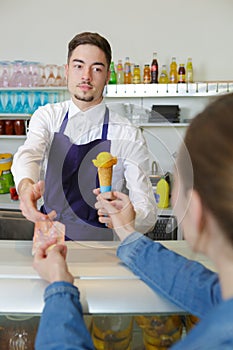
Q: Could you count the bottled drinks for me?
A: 10